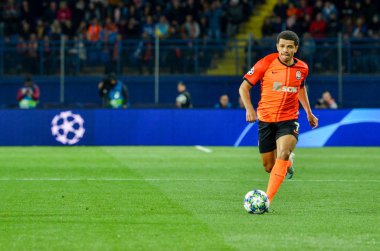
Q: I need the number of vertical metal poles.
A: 4